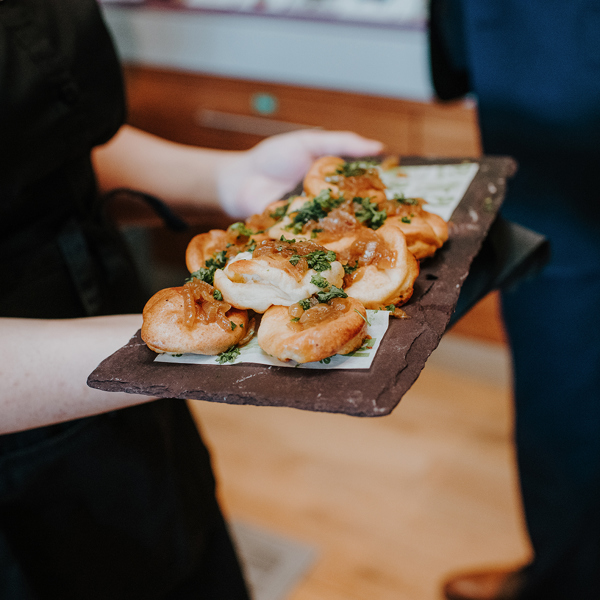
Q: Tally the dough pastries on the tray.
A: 9